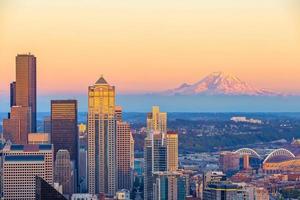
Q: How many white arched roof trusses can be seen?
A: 2